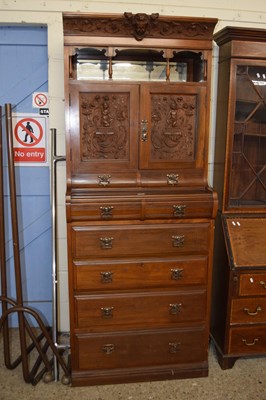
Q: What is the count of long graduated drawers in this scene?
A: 4